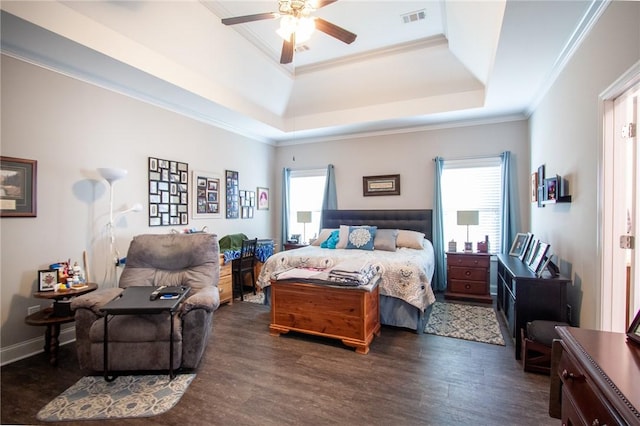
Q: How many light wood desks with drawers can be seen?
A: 1